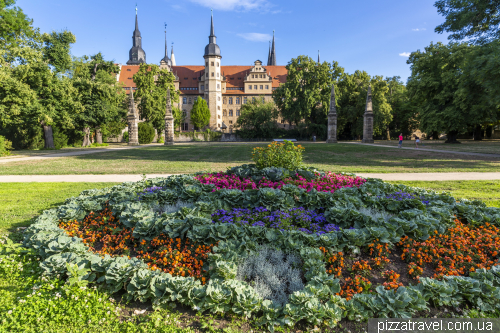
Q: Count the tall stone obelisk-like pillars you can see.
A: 4